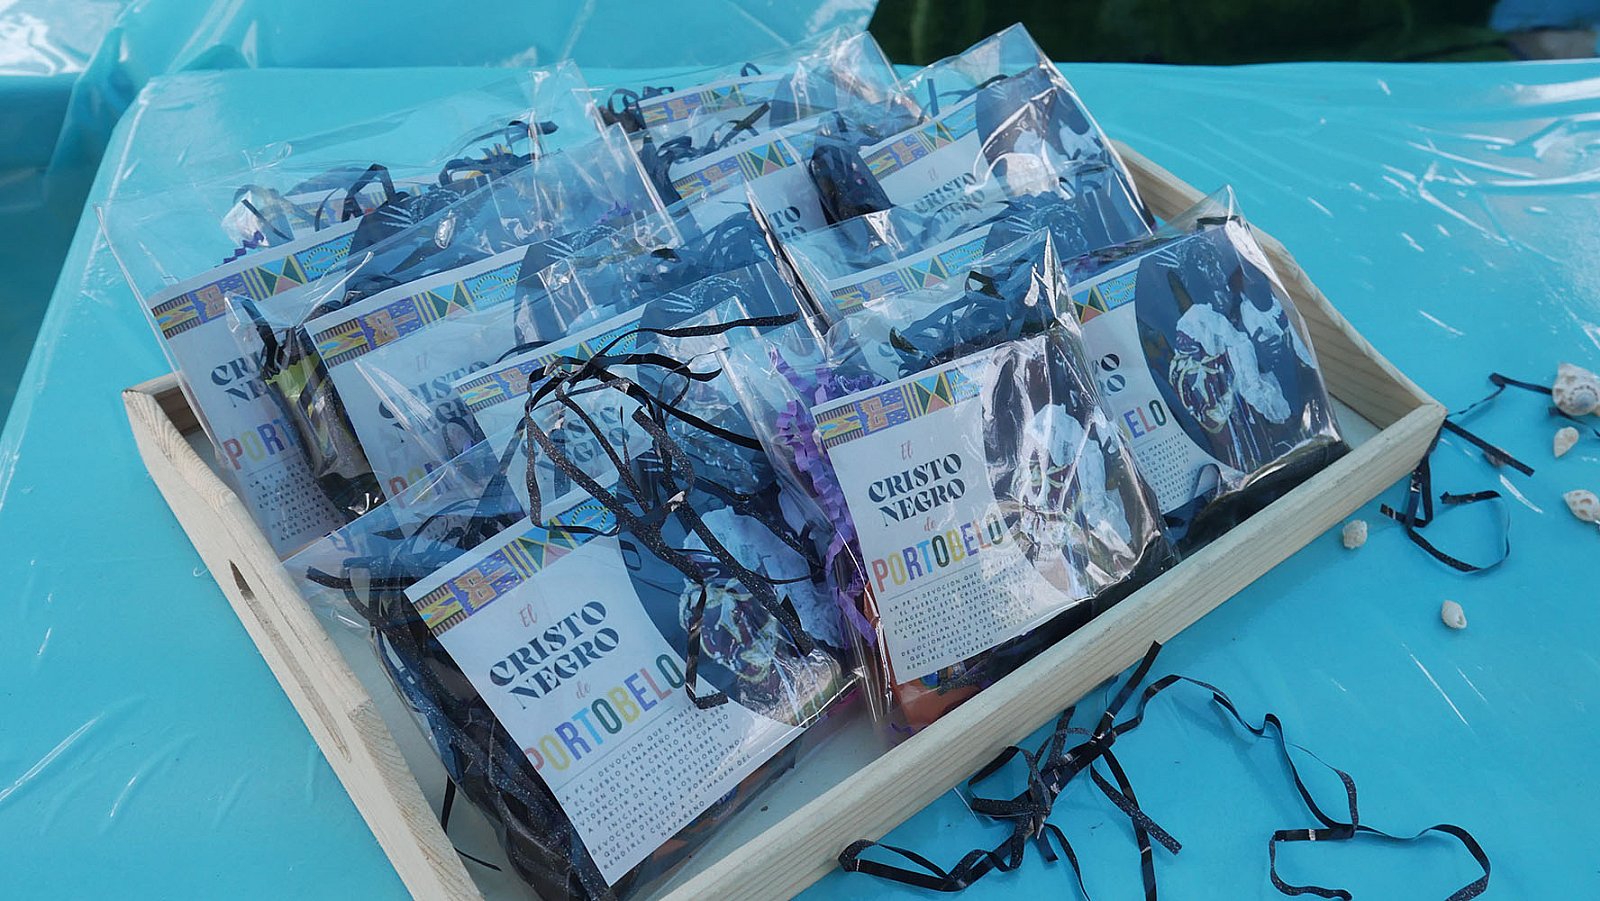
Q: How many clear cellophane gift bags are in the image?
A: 11